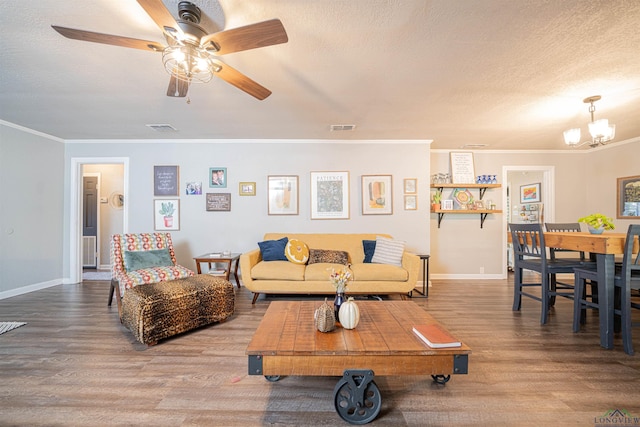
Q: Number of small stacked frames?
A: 2